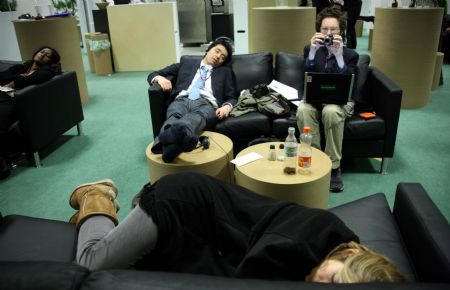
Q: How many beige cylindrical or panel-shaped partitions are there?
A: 4